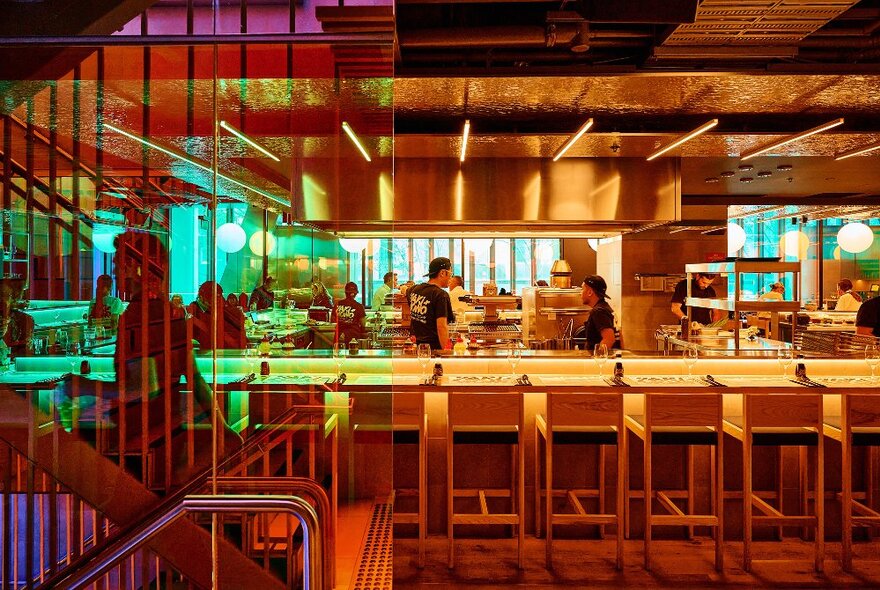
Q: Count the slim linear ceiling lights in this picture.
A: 8